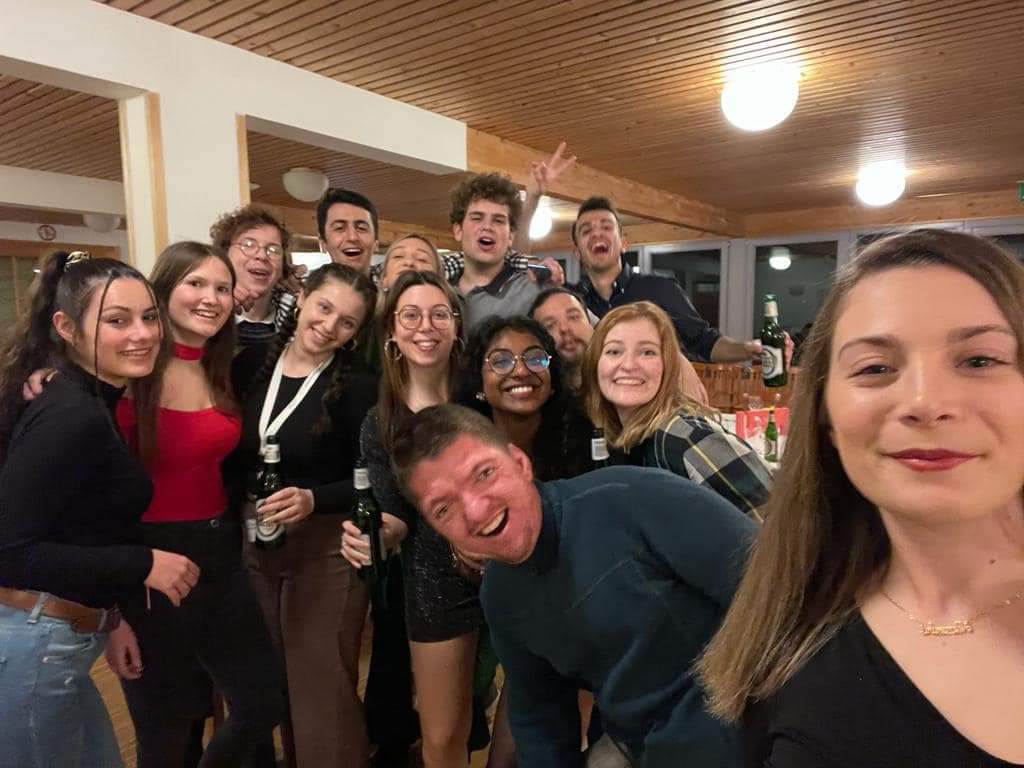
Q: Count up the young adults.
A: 14